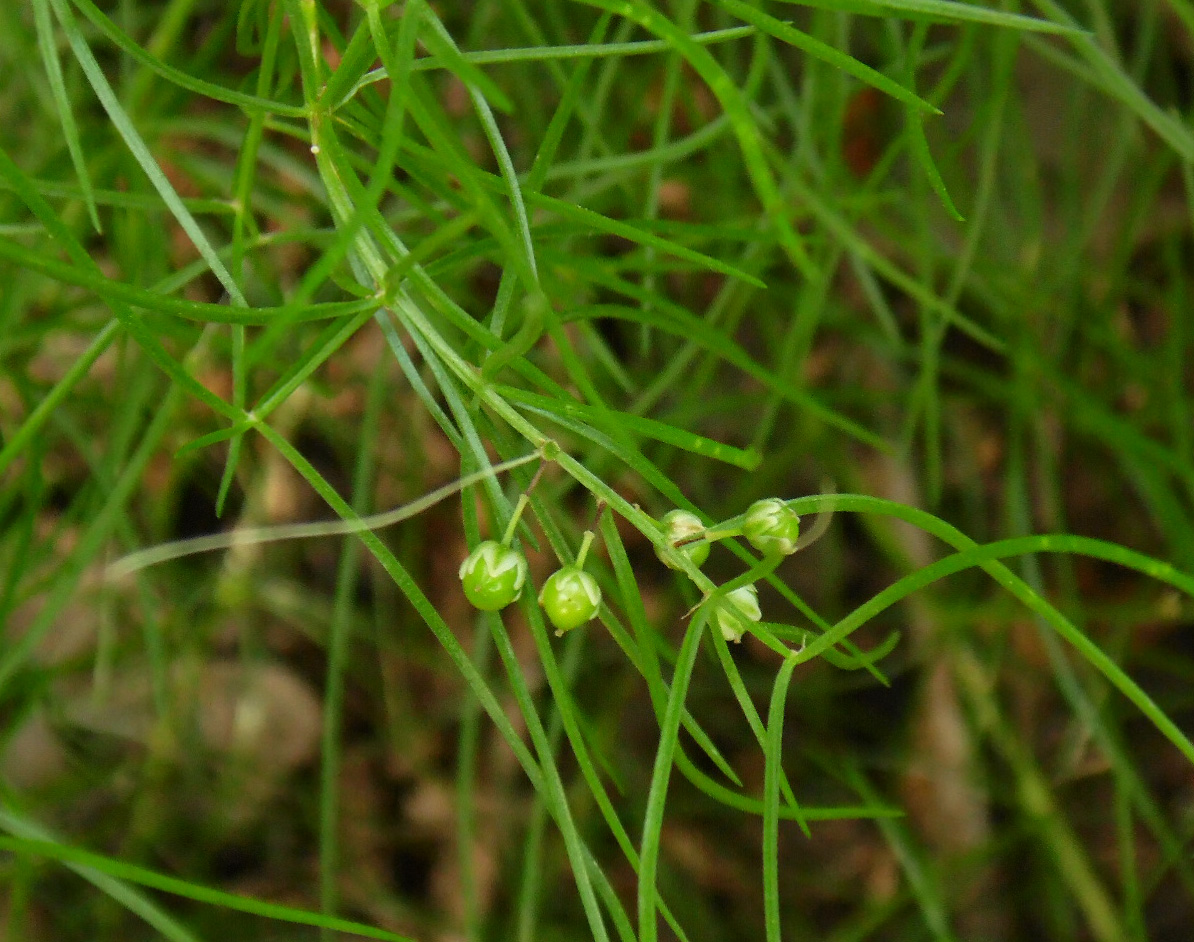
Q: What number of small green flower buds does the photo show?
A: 5